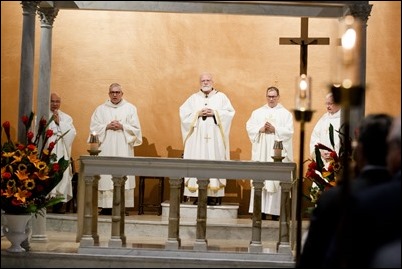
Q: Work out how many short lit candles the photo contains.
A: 2